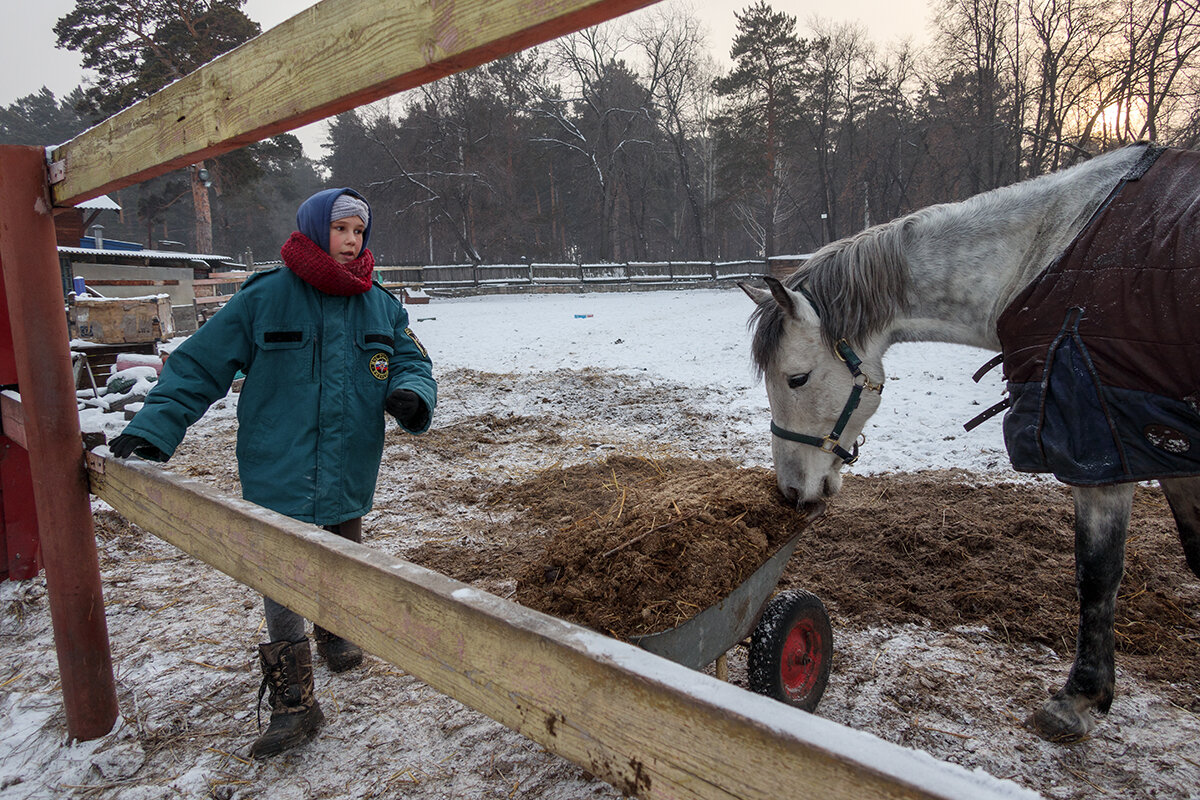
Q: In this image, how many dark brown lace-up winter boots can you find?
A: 2